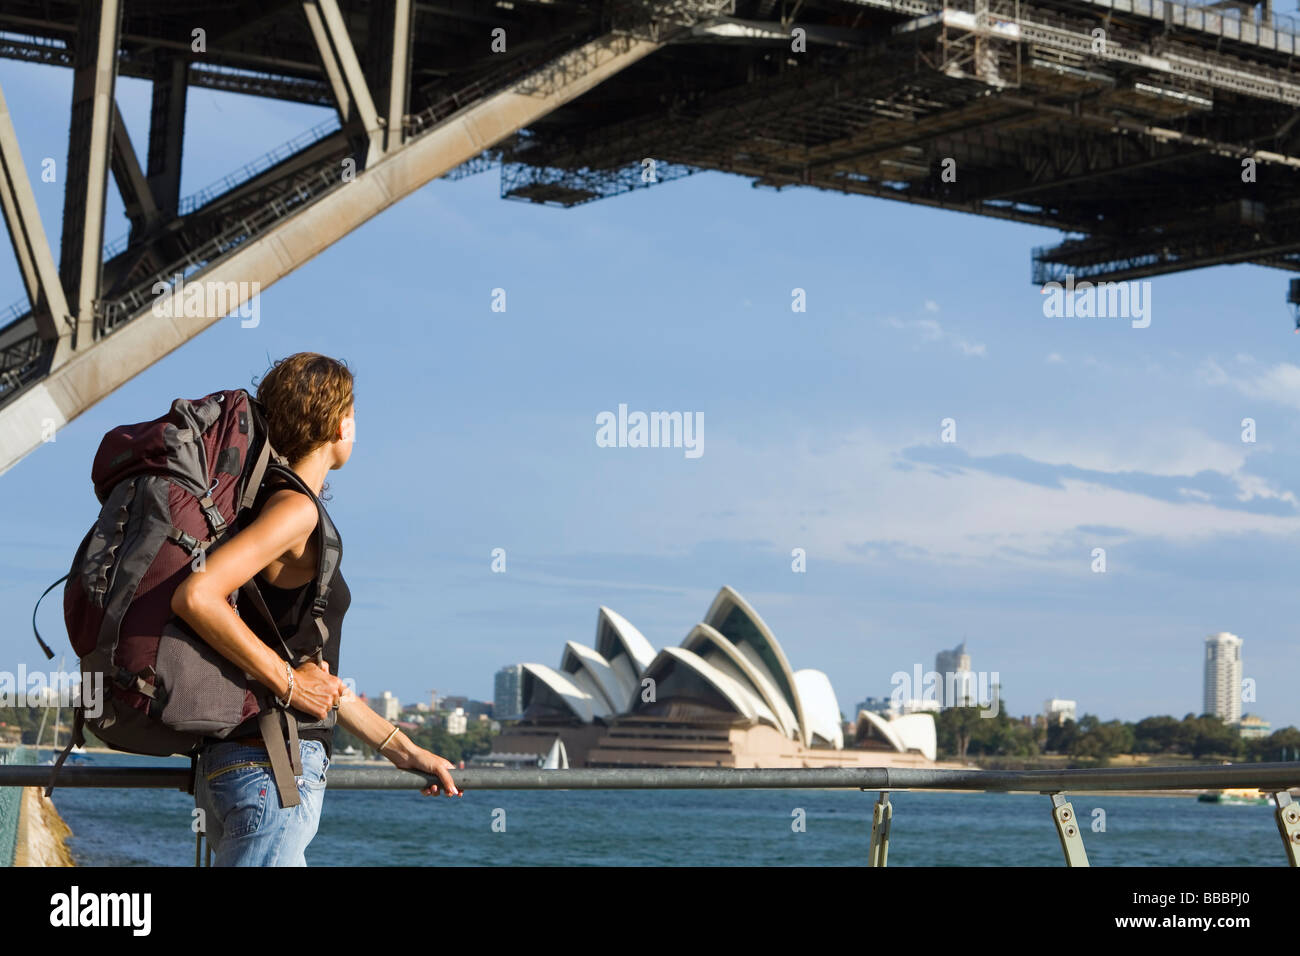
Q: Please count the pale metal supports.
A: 3